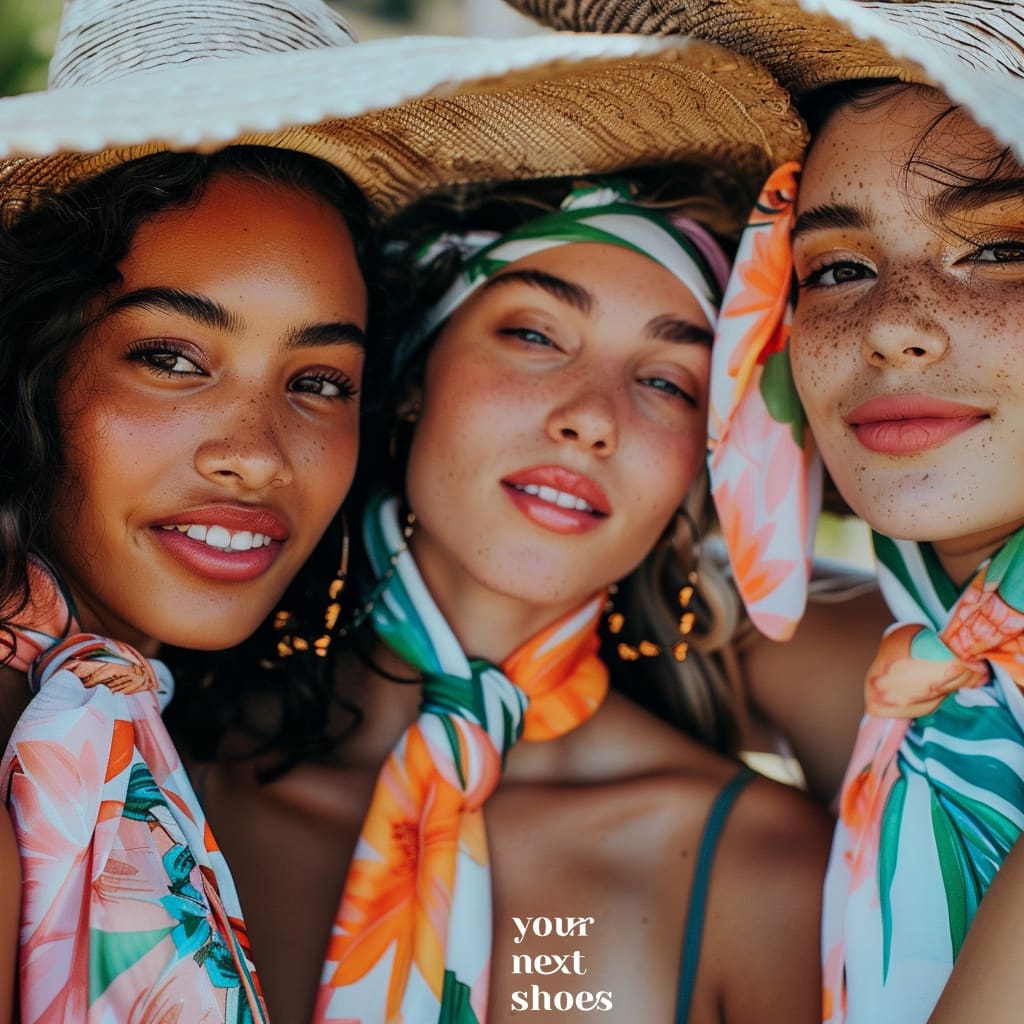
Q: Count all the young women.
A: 3